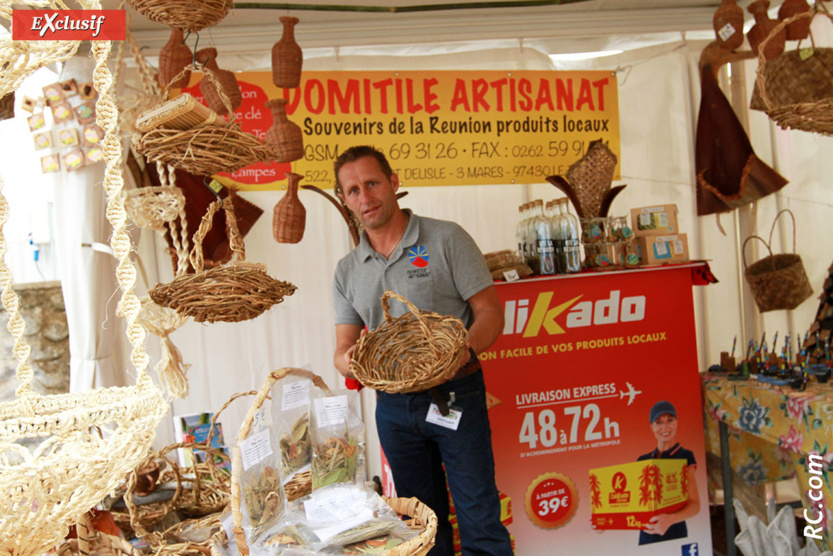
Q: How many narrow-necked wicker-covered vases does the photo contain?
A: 8